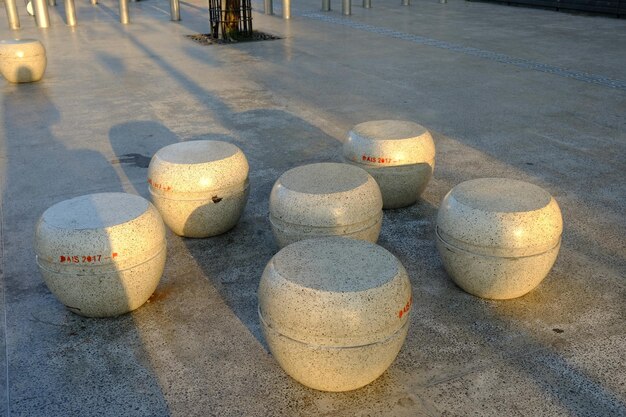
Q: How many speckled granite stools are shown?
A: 7